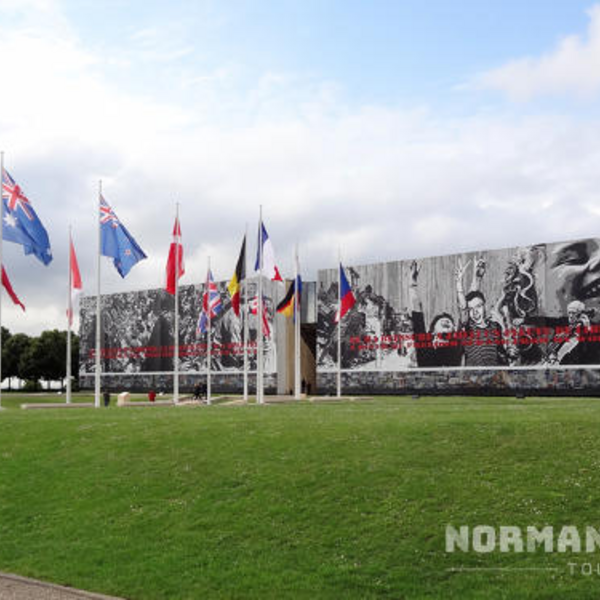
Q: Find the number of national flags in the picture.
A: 12